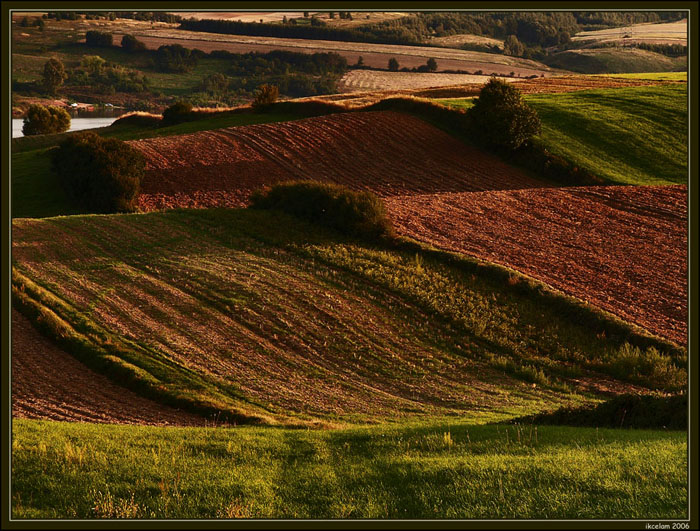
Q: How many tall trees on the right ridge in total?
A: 1